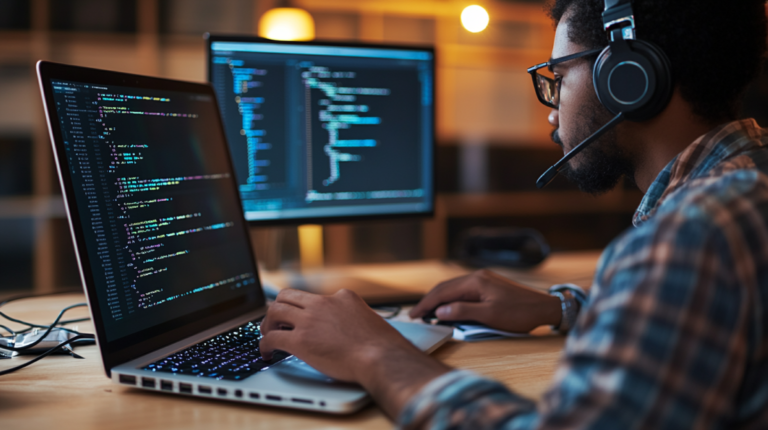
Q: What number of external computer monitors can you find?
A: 1